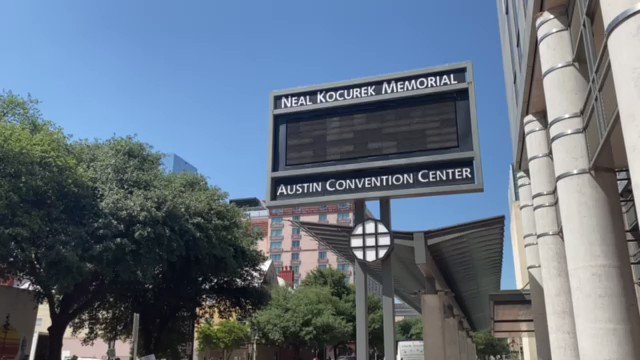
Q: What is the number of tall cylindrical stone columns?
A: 4